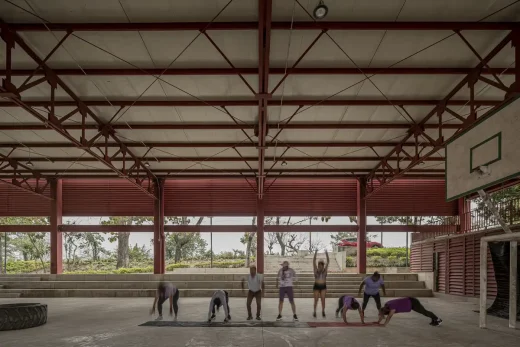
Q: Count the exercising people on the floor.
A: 8